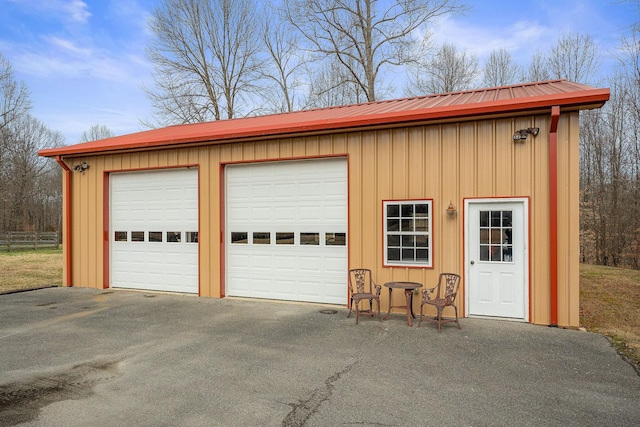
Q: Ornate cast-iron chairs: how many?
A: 2